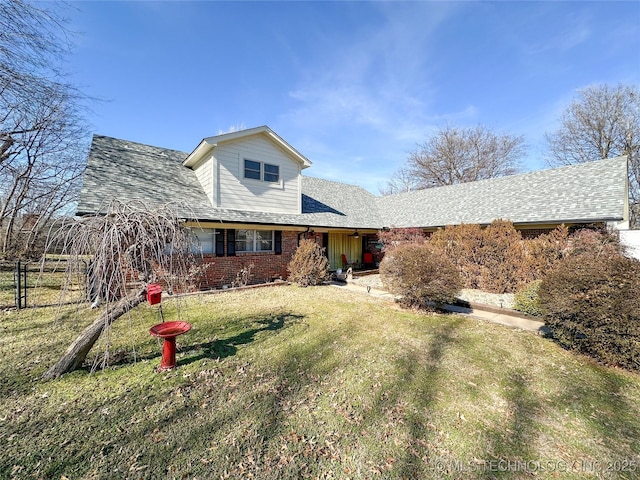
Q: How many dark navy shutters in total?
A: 3